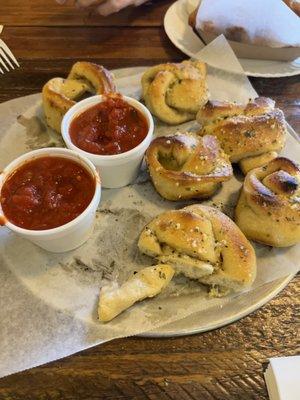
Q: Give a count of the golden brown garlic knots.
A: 6